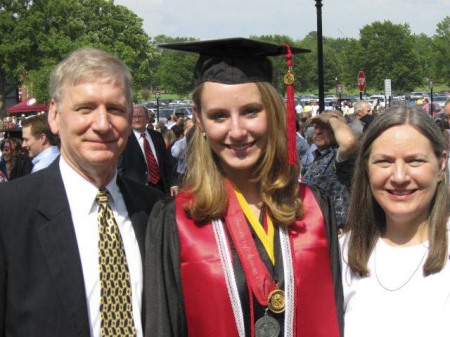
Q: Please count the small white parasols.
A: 0